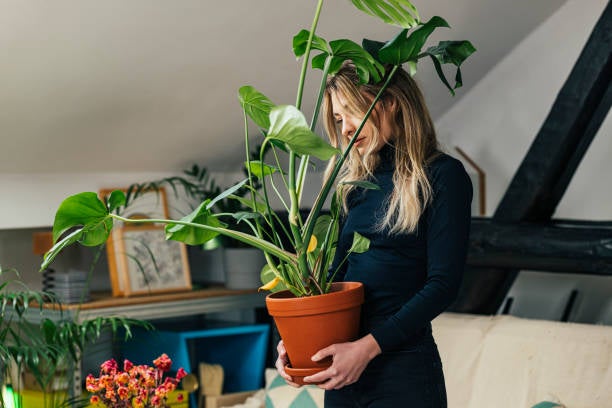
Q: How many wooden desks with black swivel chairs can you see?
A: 0